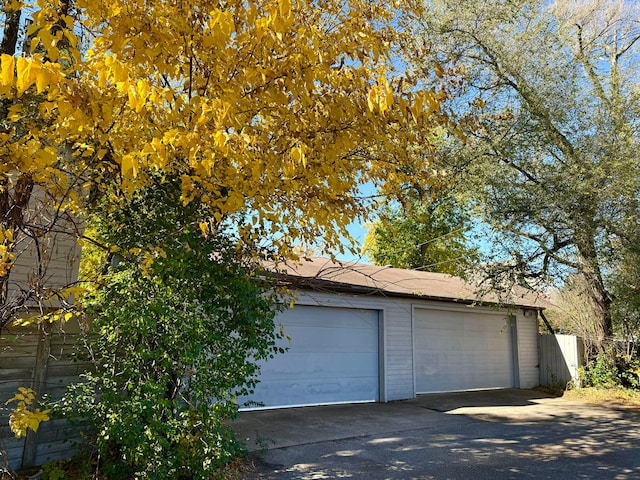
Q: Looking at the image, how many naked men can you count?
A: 0